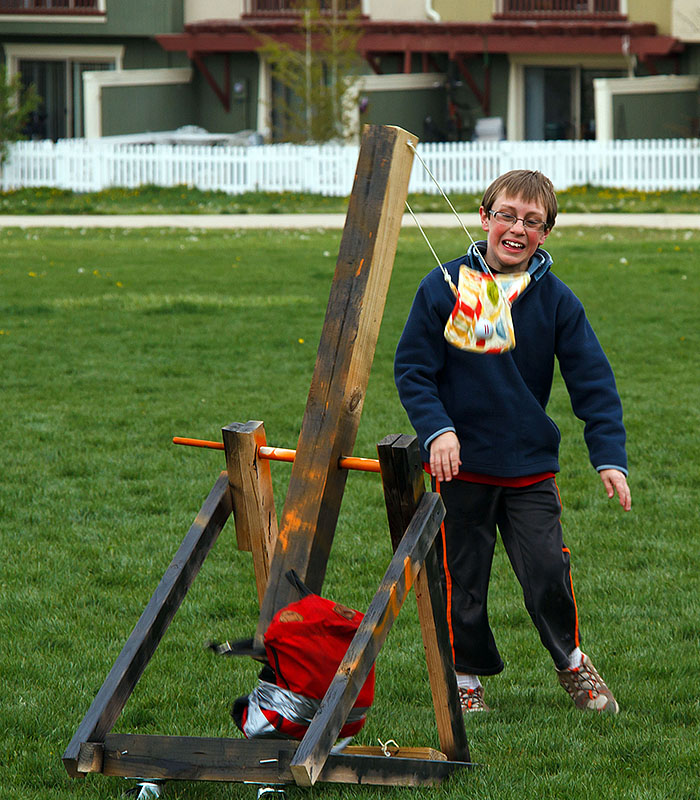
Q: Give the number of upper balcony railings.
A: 3